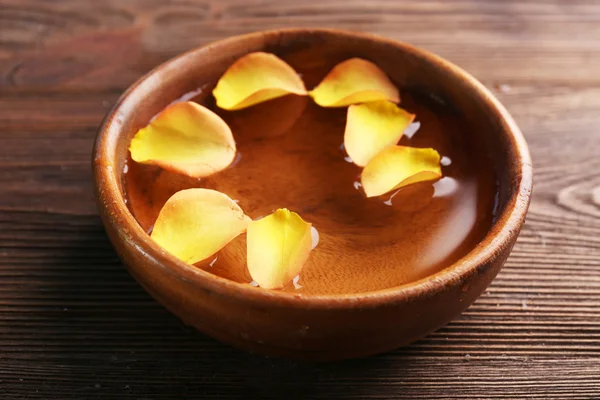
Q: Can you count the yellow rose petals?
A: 7